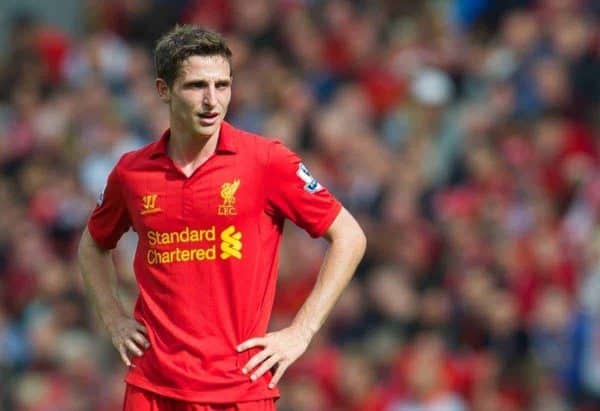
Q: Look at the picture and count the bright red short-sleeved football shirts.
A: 1